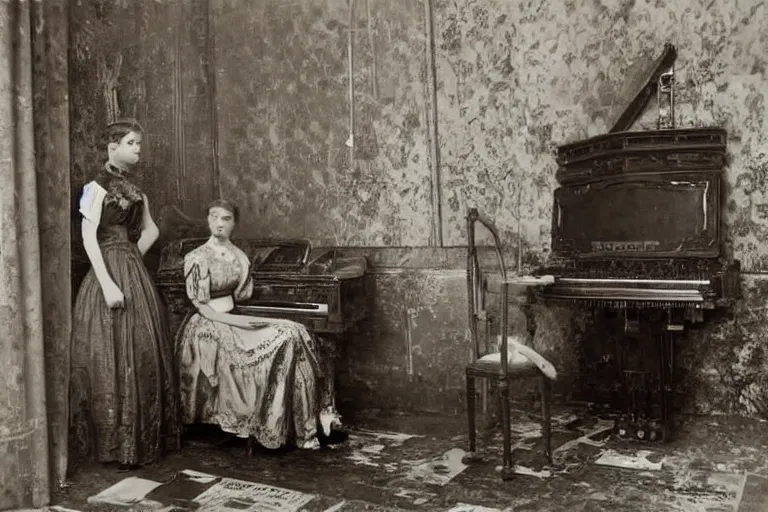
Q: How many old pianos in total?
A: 2